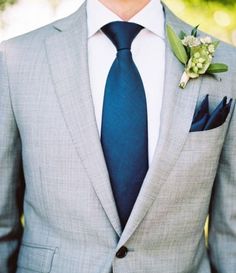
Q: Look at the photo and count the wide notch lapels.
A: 2